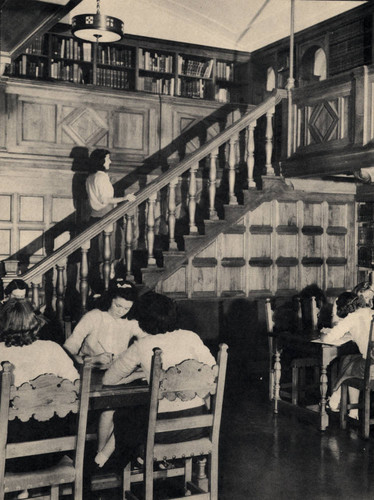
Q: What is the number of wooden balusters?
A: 12